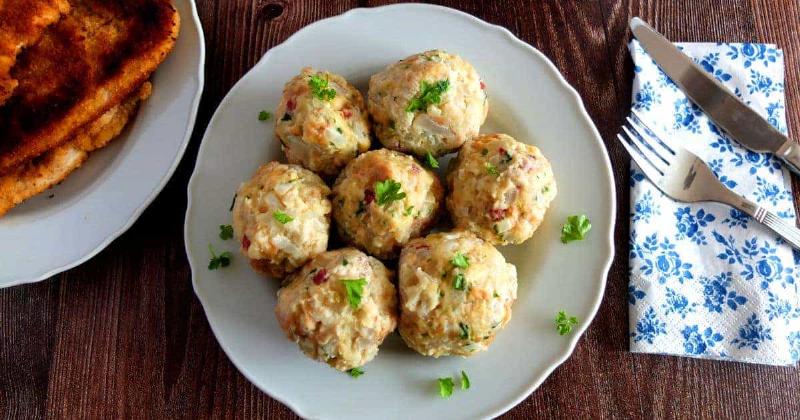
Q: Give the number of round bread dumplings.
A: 7